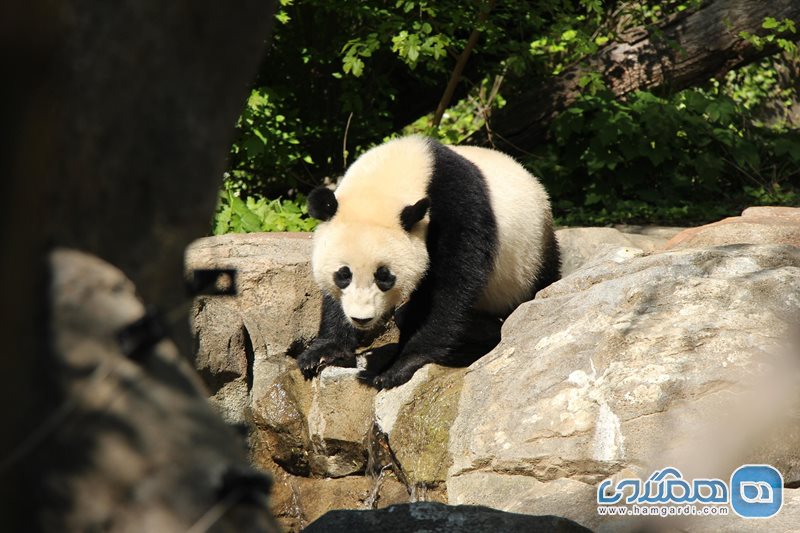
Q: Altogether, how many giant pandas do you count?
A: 1